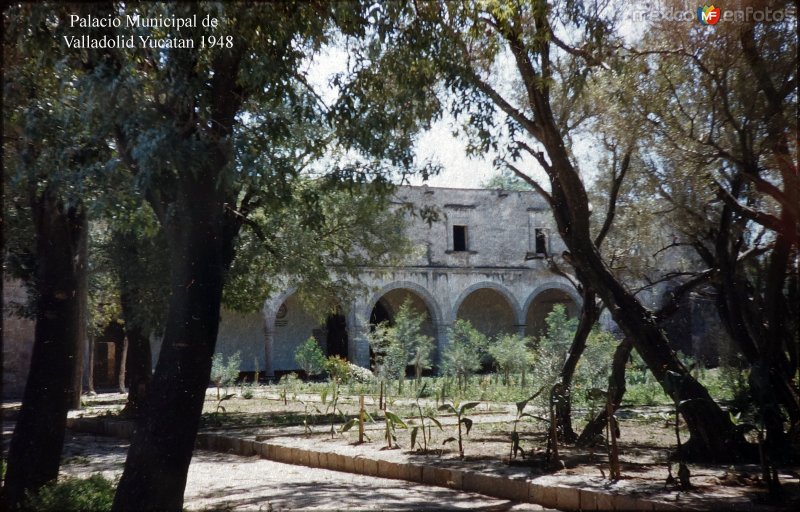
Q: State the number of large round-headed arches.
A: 4